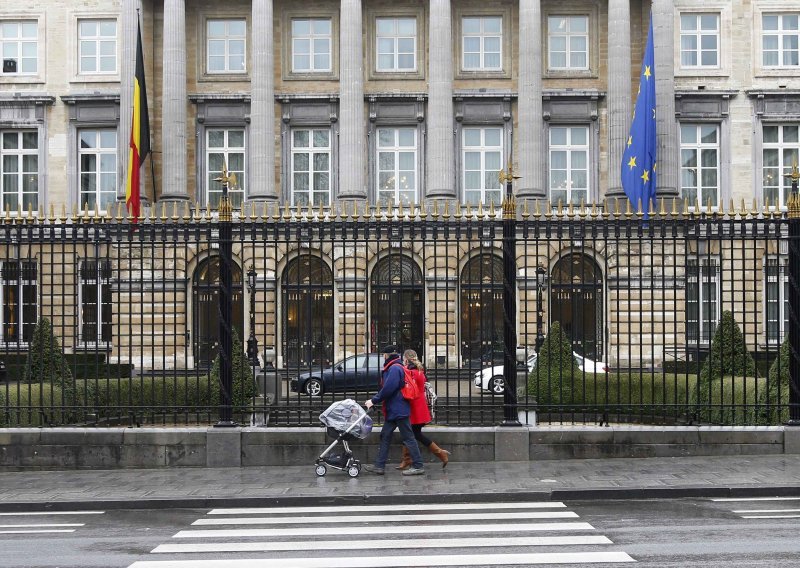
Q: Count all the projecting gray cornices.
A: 9